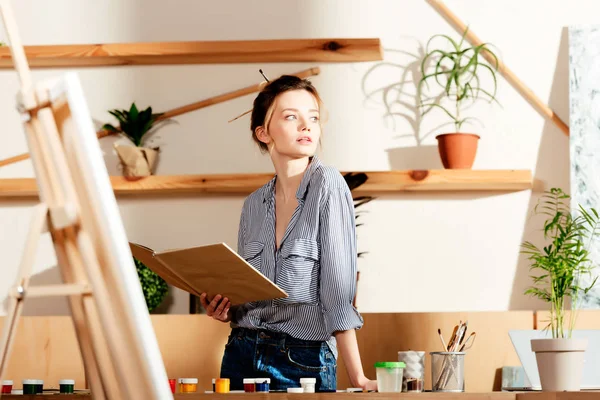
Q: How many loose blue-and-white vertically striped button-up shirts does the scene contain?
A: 1